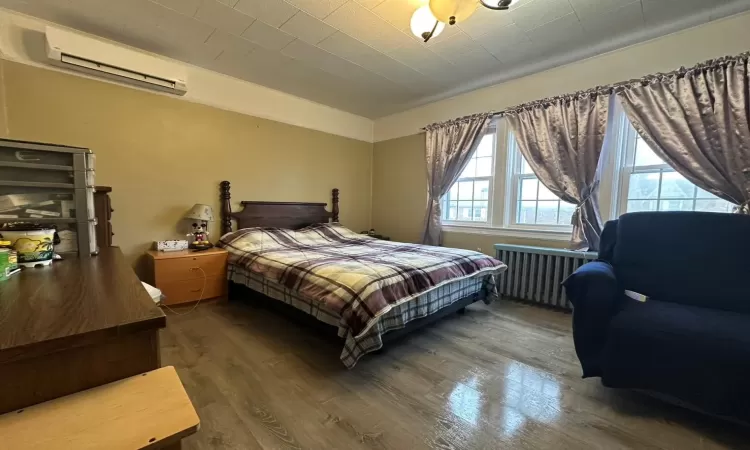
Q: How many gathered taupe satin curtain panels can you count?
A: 3